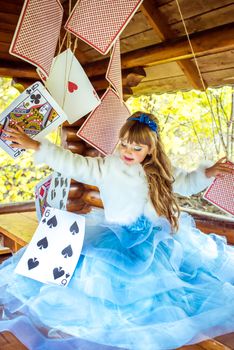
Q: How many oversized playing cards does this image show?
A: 10